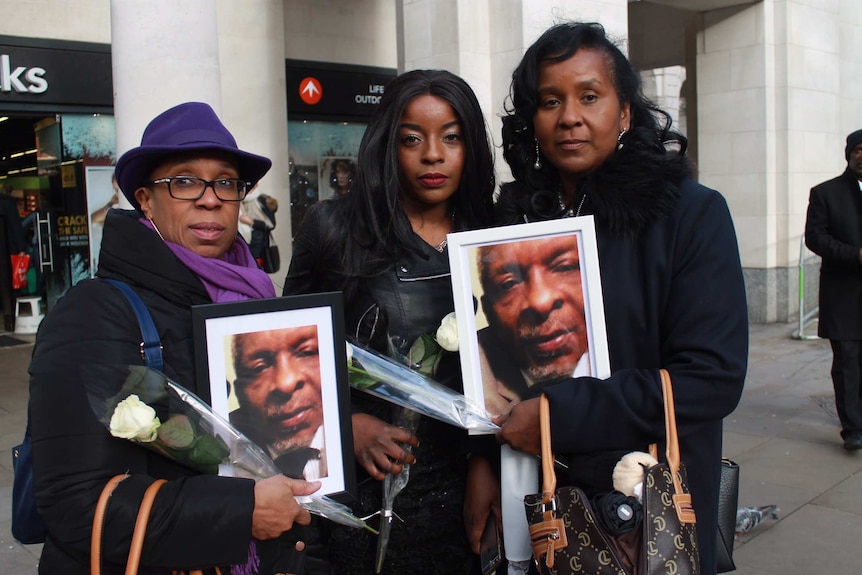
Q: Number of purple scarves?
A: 1